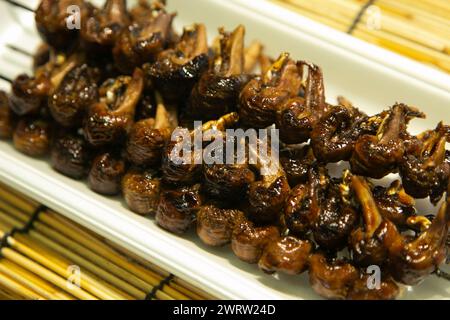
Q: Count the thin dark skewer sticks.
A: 3